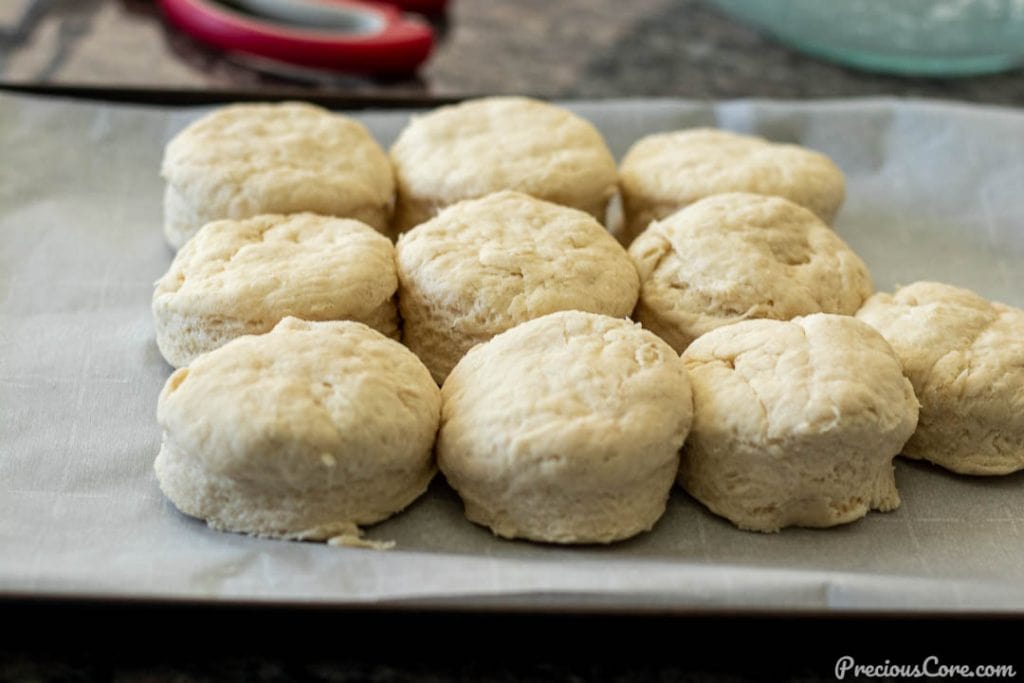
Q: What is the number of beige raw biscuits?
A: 10